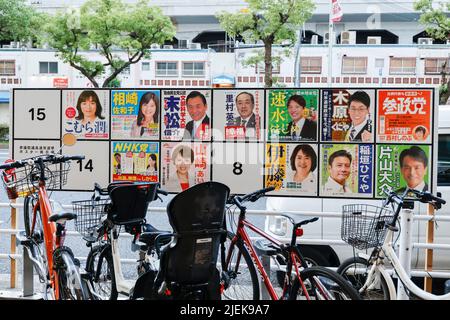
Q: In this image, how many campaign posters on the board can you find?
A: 12